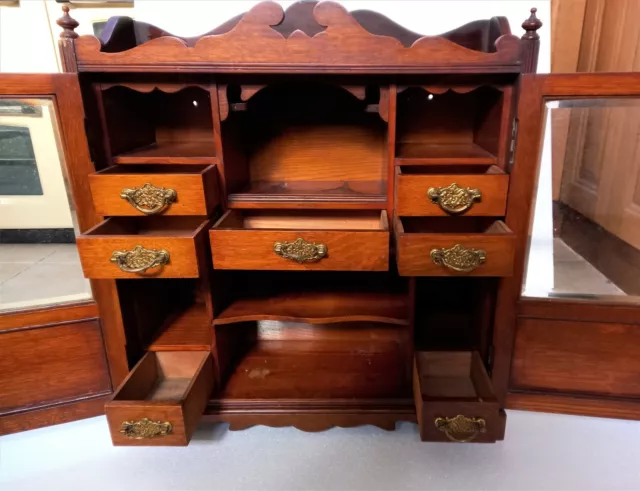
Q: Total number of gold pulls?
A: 7